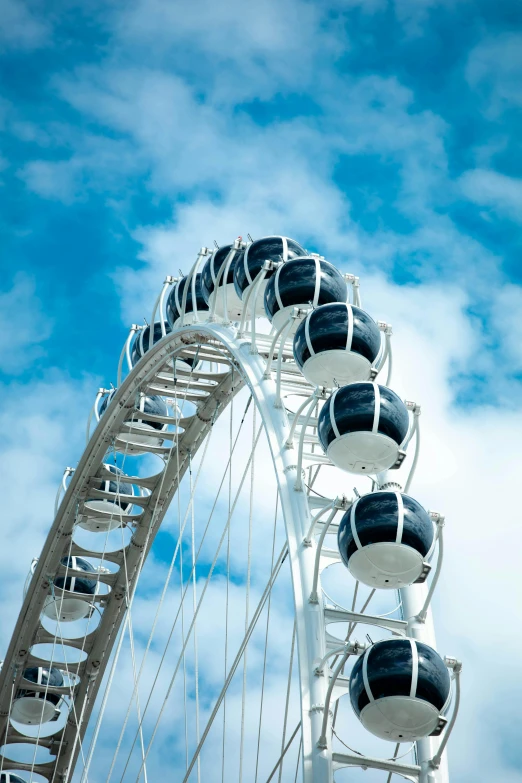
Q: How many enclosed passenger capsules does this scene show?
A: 14